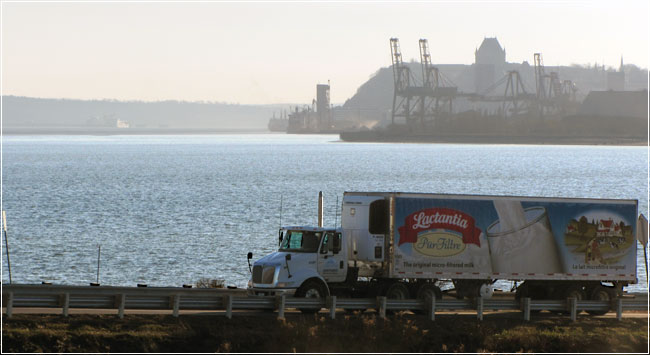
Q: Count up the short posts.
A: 13